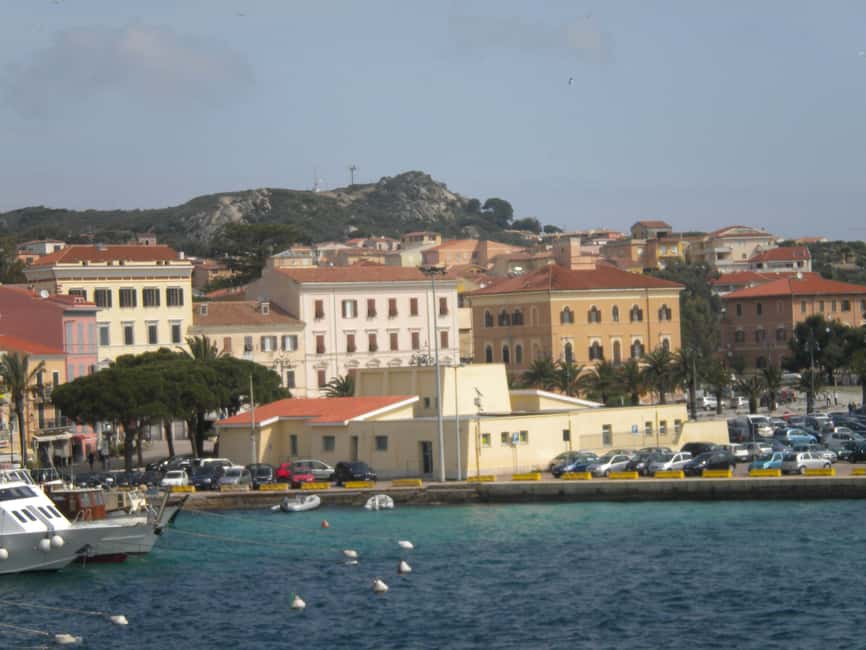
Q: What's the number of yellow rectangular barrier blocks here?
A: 15